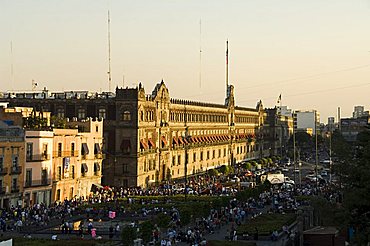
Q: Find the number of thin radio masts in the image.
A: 3